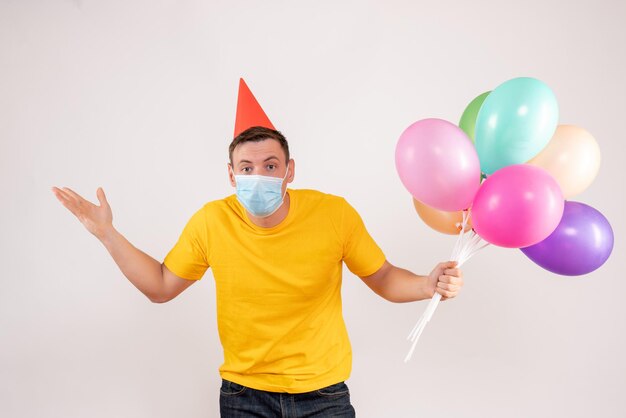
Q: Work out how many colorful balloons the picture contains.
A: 7